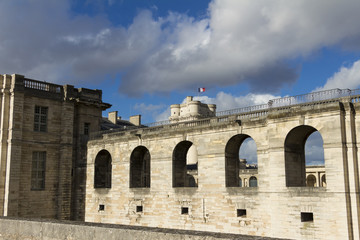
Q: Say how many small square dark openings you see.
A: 5